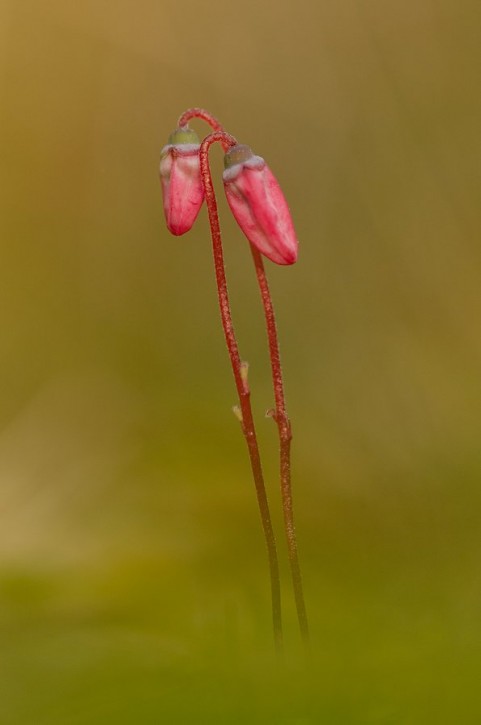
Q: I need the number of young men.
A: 0